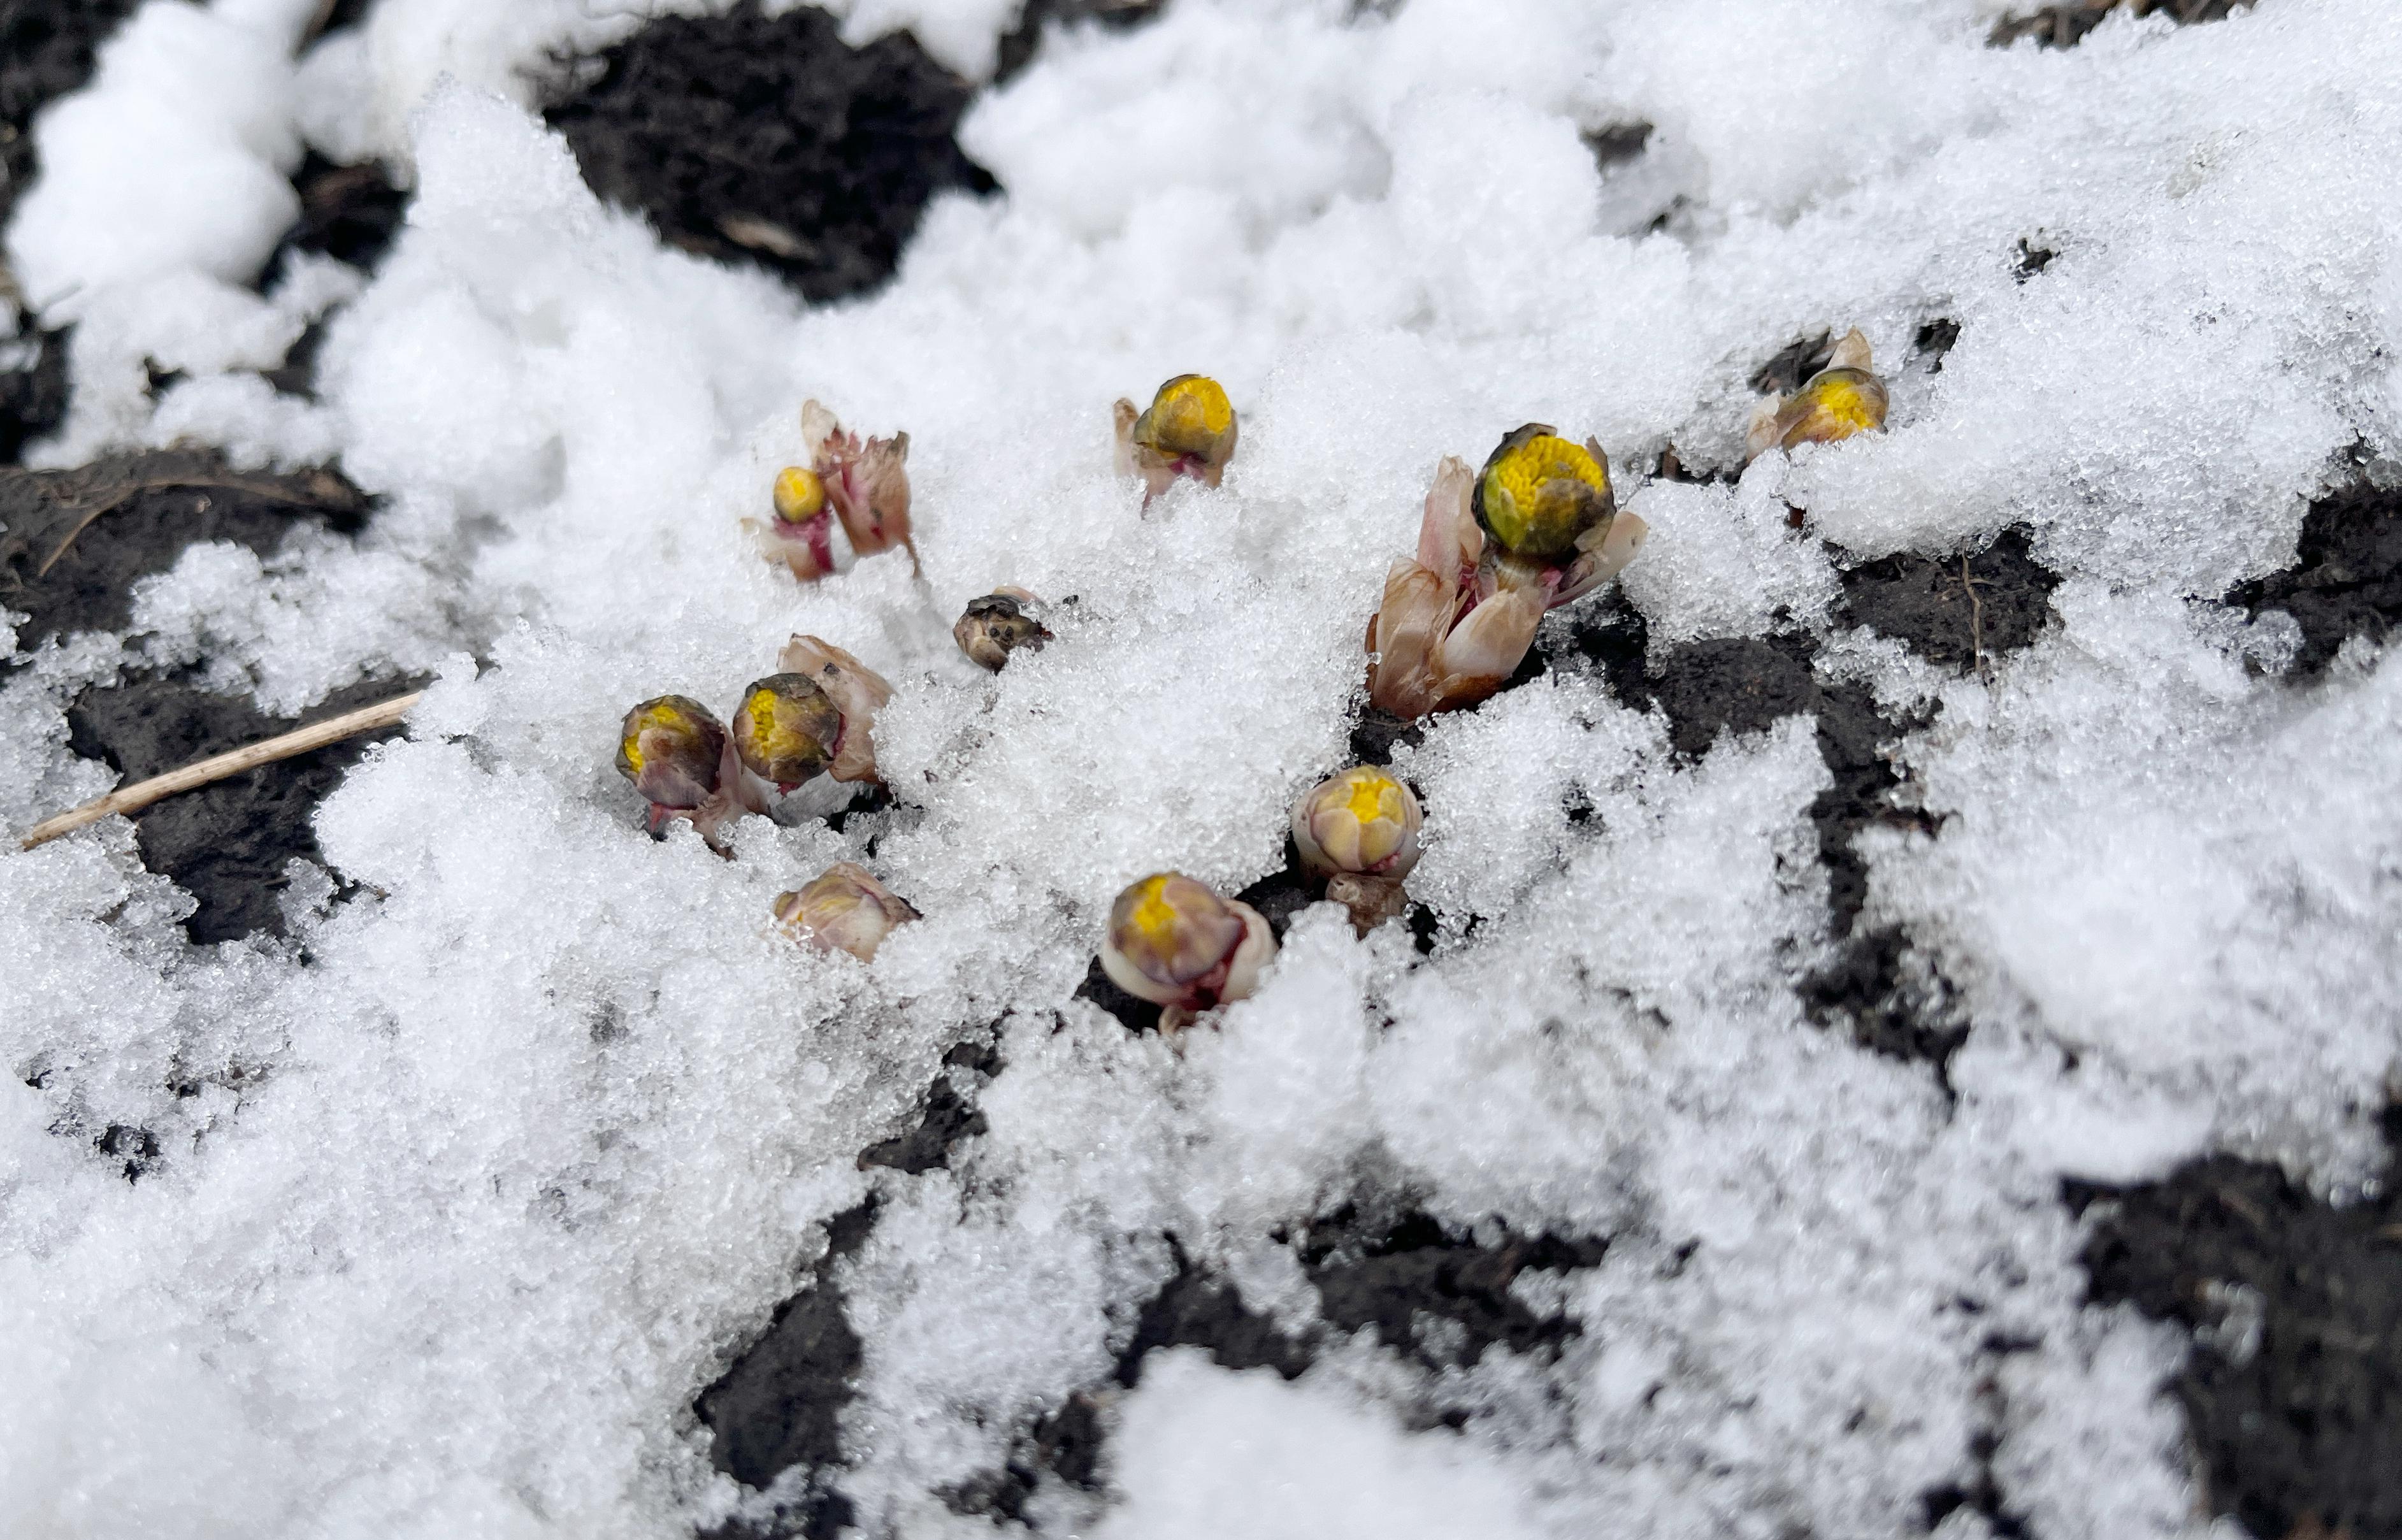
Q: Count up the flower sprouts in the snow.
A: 10